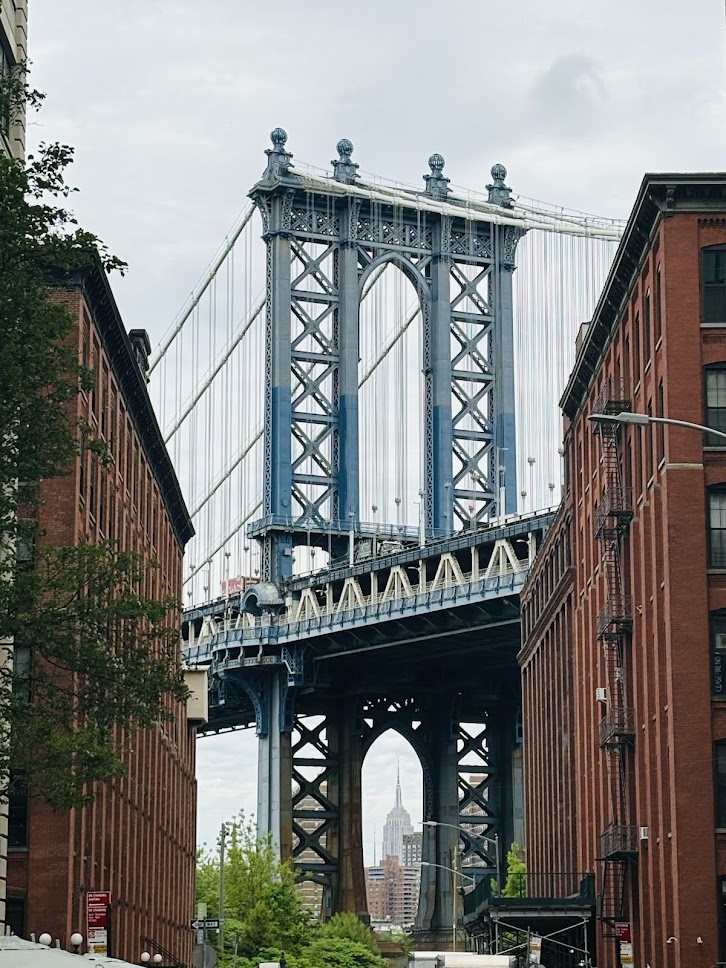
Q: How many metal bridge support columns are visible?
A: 4